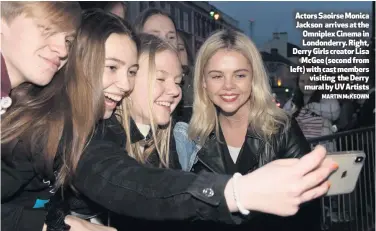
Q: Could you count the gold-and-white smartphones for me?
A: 1